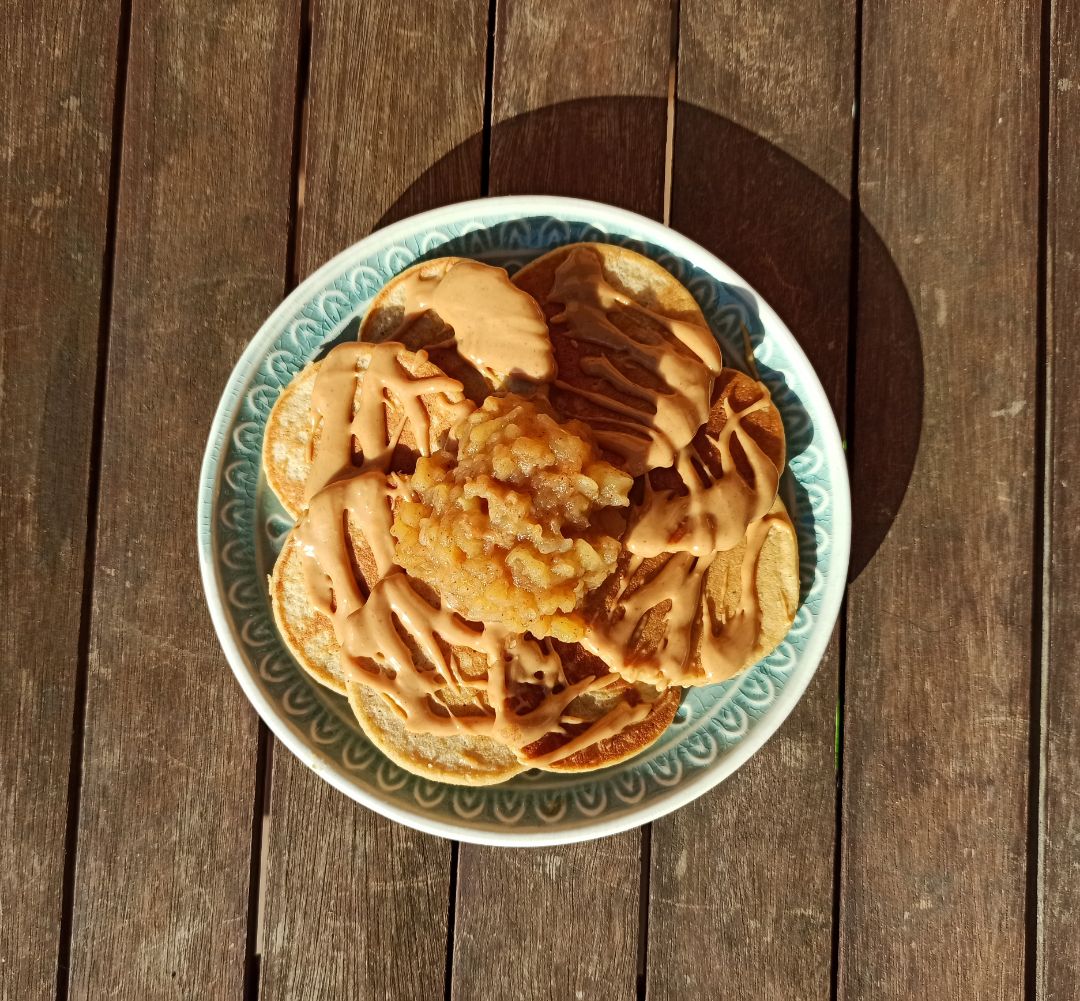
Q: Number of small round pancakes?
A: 8